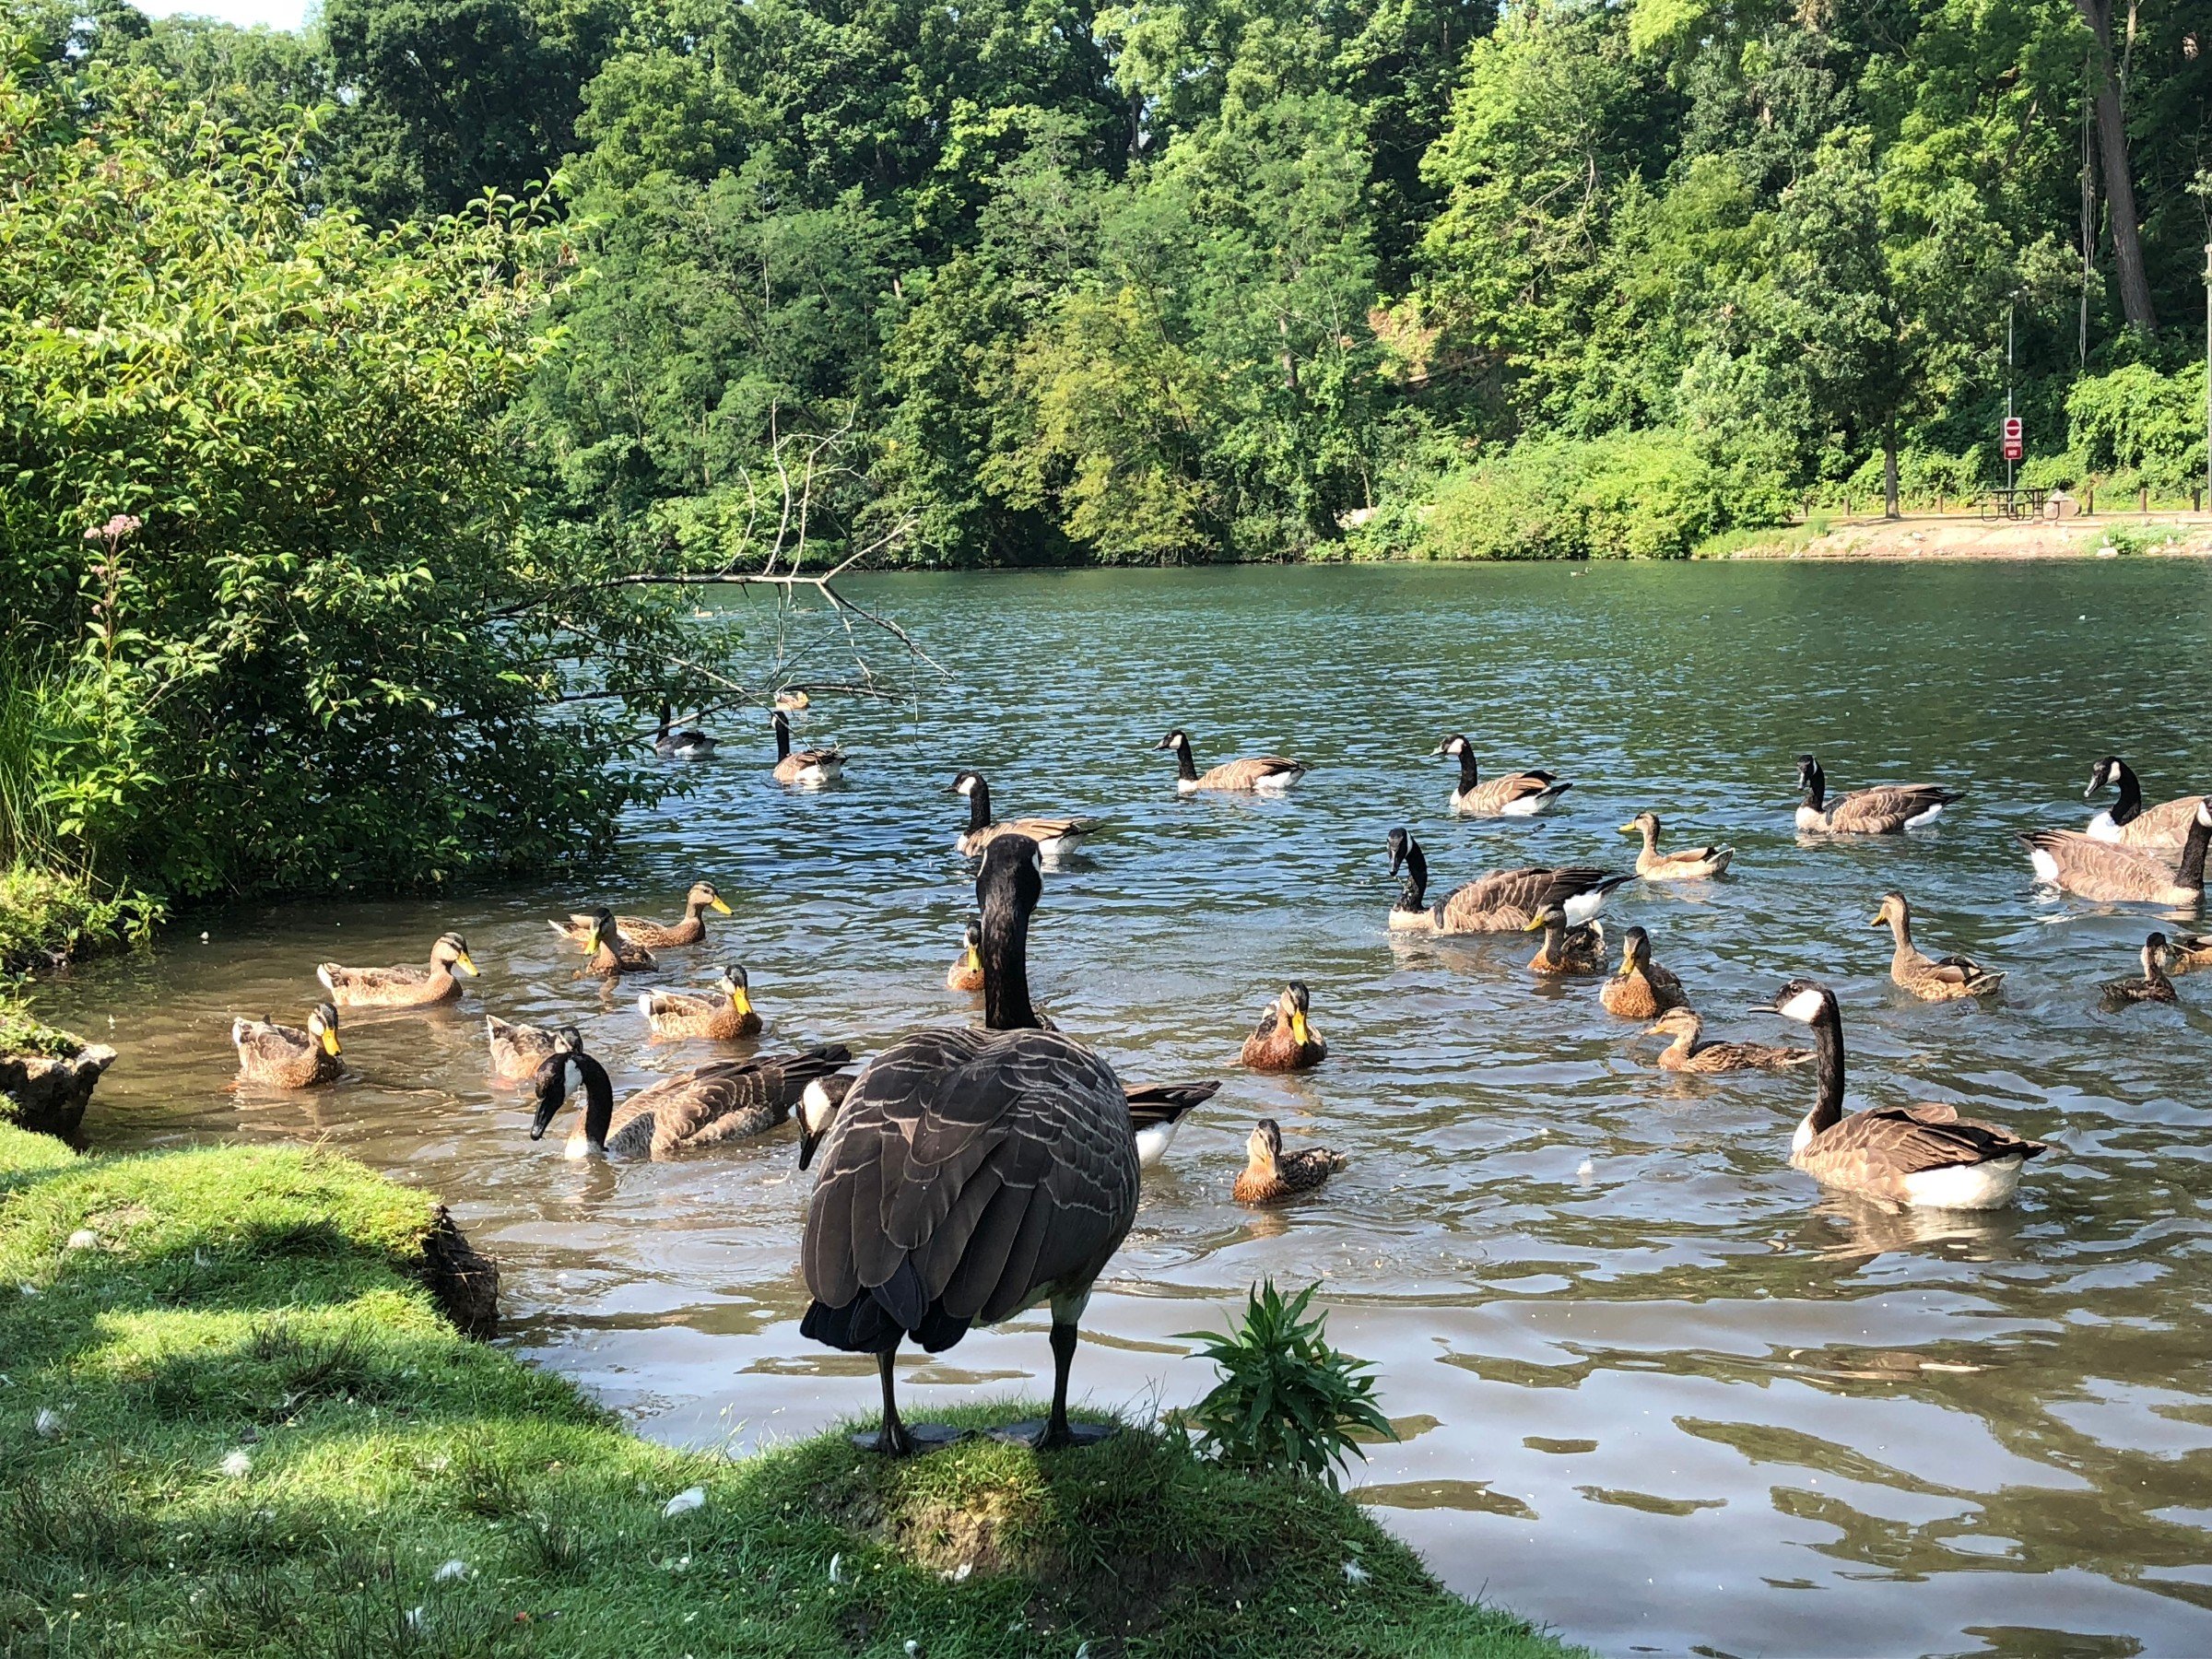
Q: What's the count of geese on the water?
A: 12